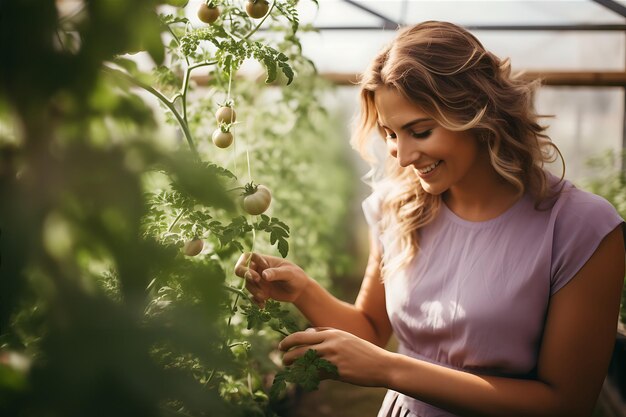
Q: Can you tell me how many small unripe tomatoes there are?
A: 6